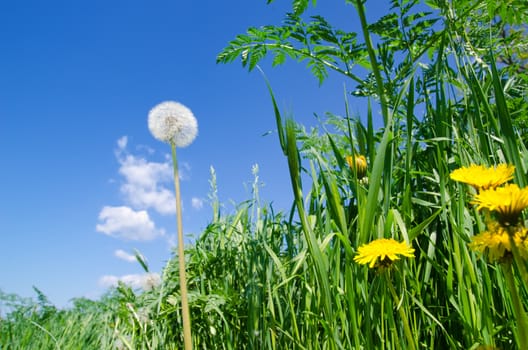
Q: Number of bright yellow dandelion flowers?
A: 5